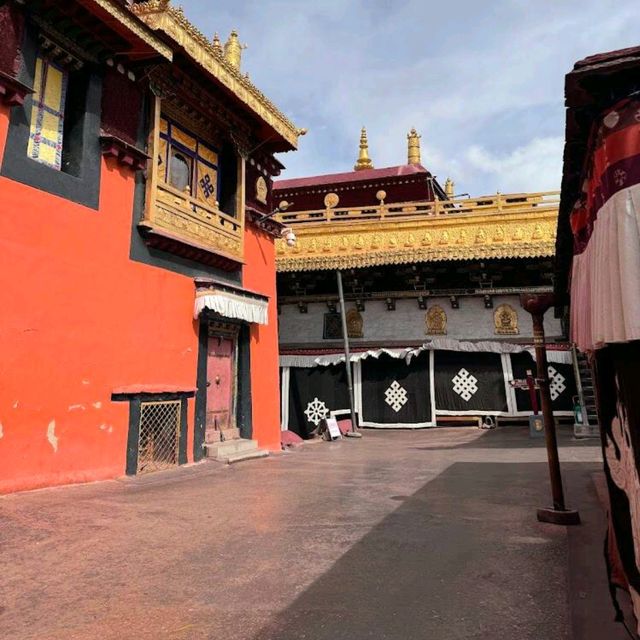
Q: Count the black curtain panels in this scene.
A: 4